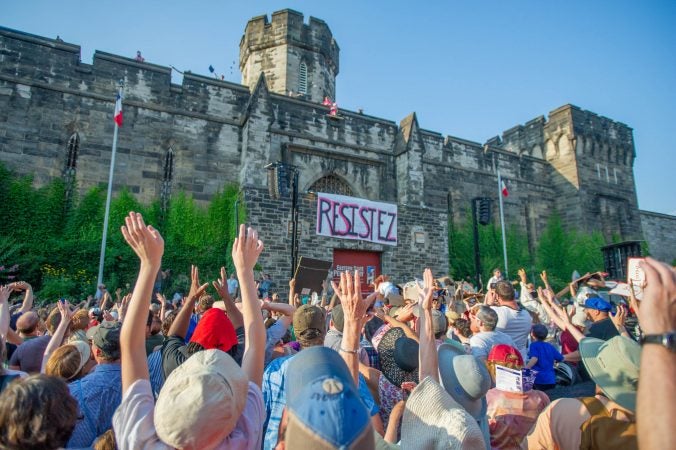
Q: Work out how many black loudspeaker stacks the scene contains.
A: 2